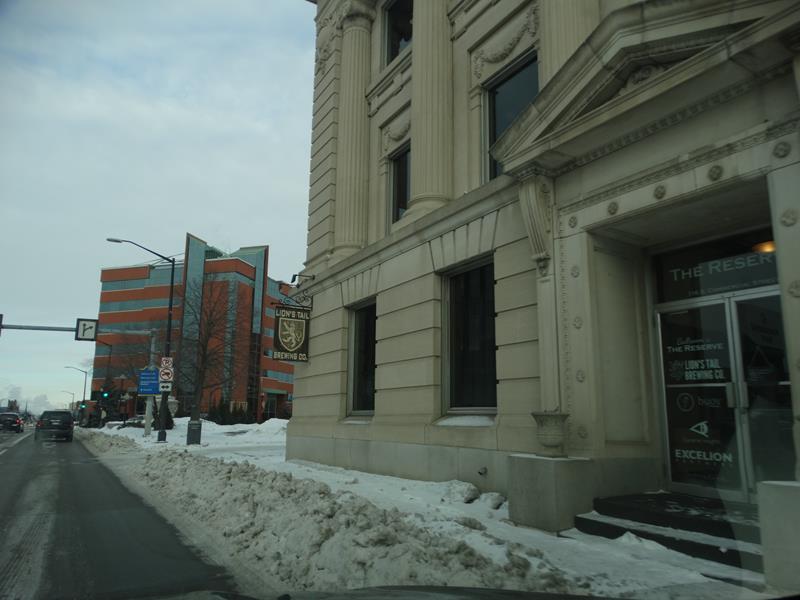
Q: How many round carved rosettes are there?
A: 11